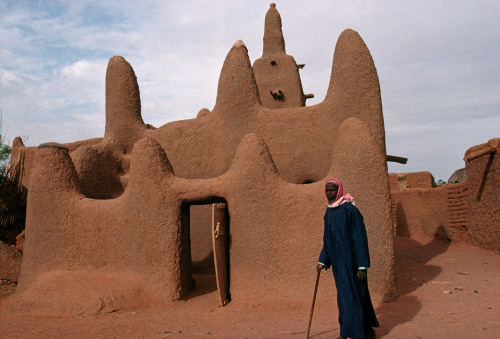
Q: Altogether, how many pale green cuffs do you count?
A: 2